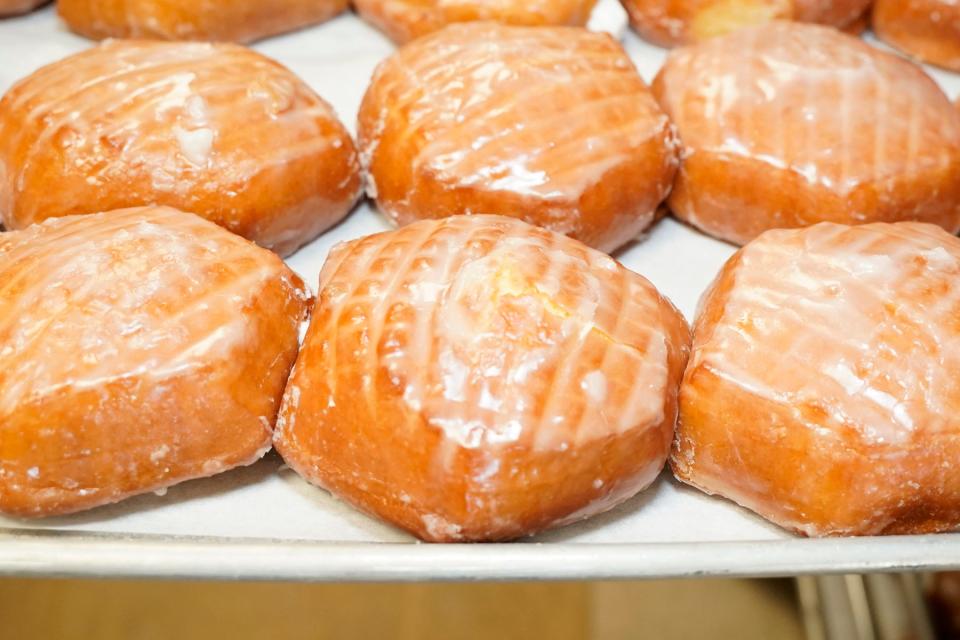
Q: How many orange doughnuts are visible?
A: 11